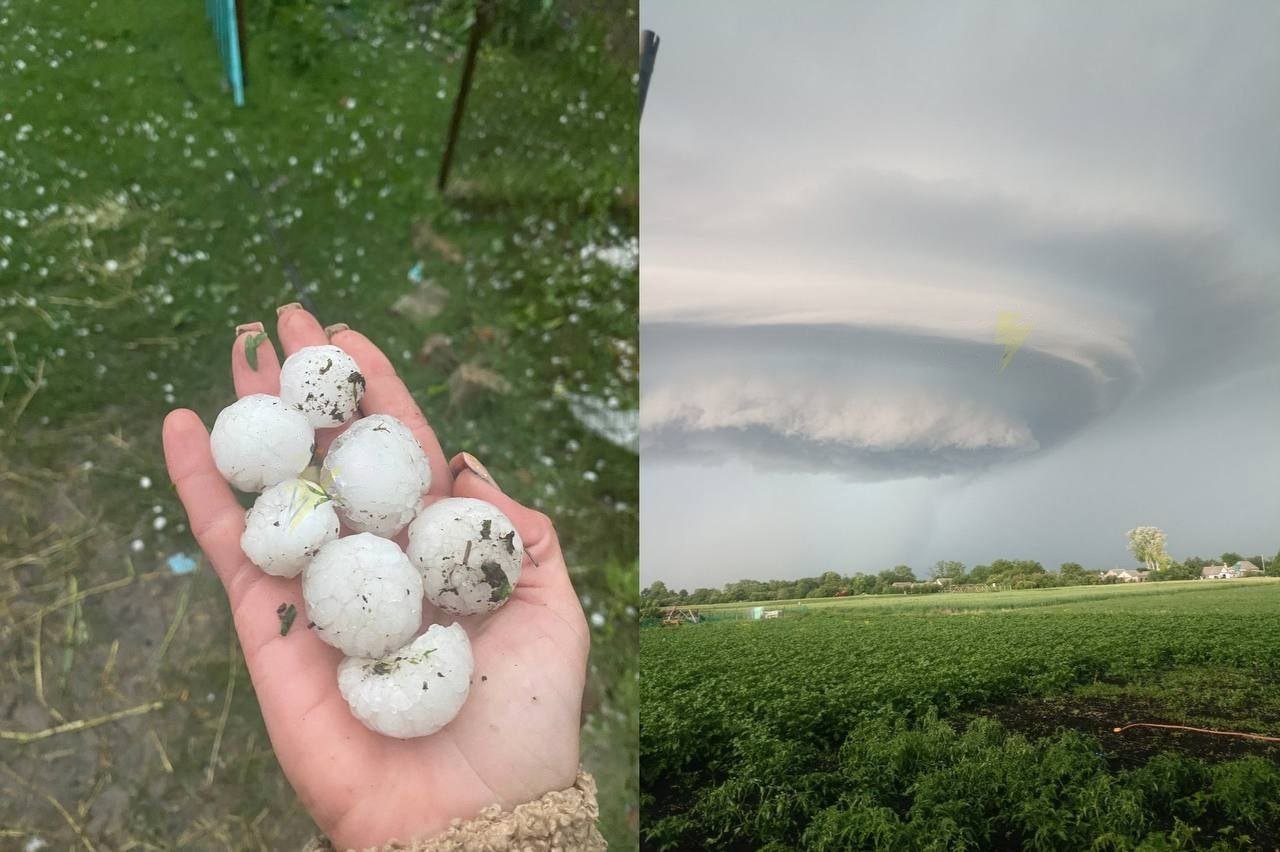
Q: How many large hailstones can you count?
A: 7